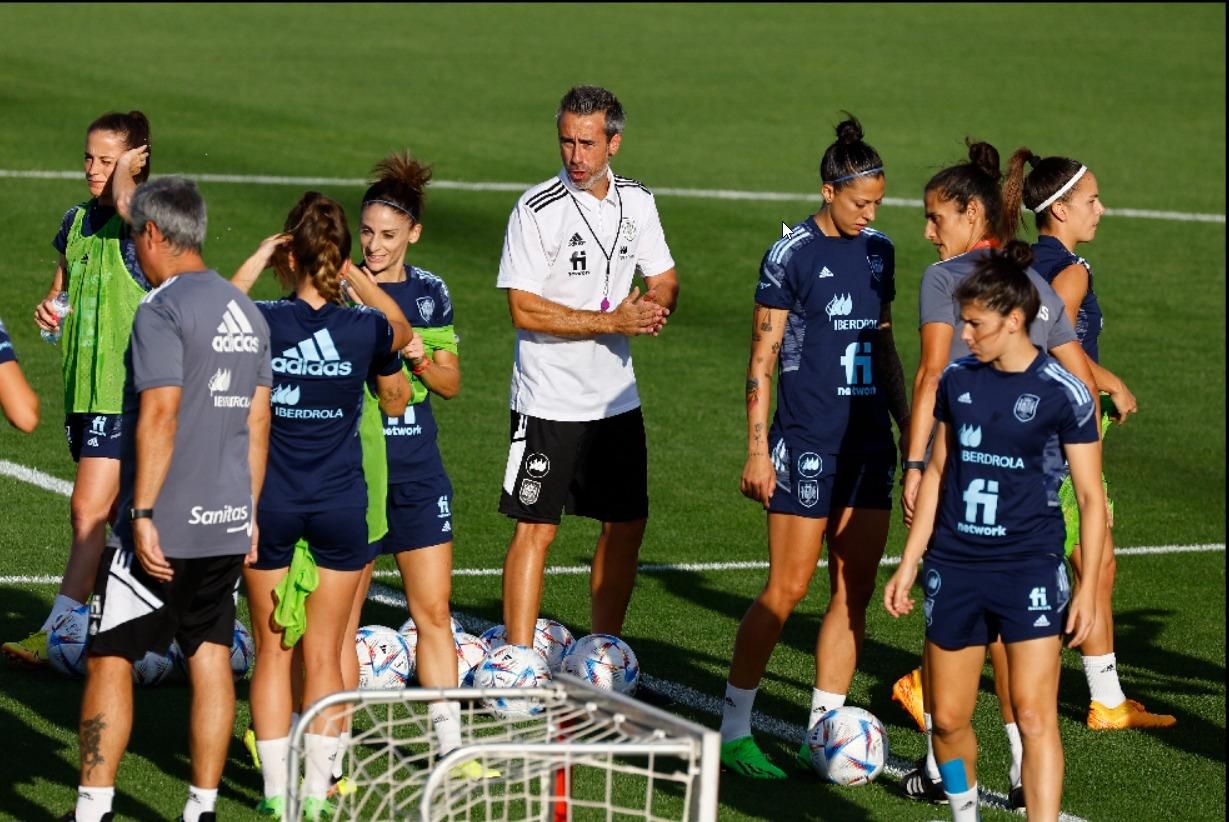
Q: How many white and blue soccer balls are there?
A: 11